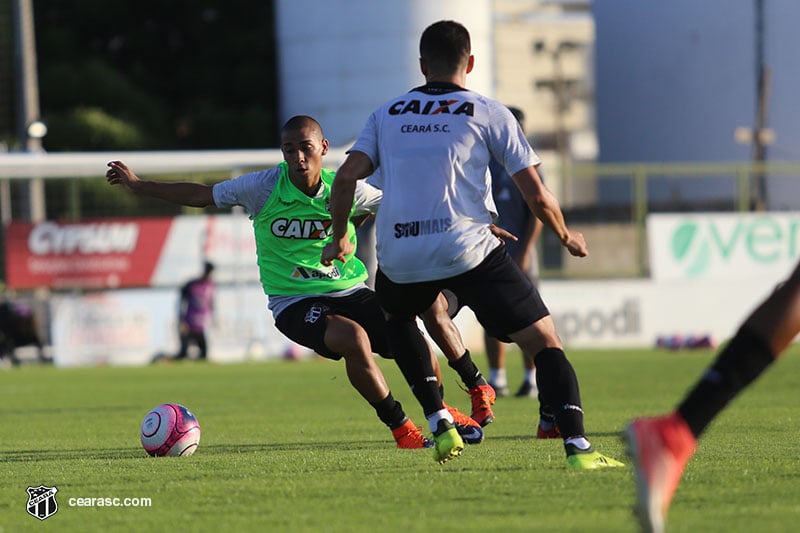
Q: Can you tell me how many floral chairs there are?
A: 0